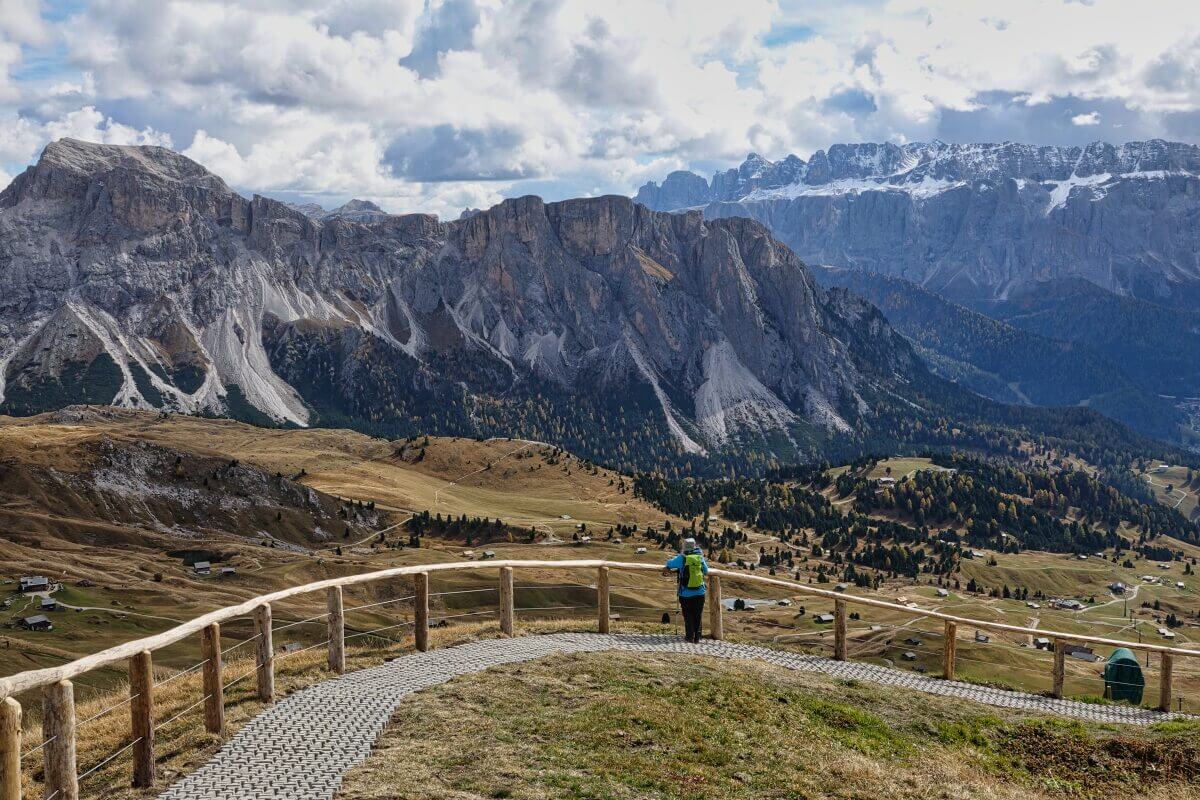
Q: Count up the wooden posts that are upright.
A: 14